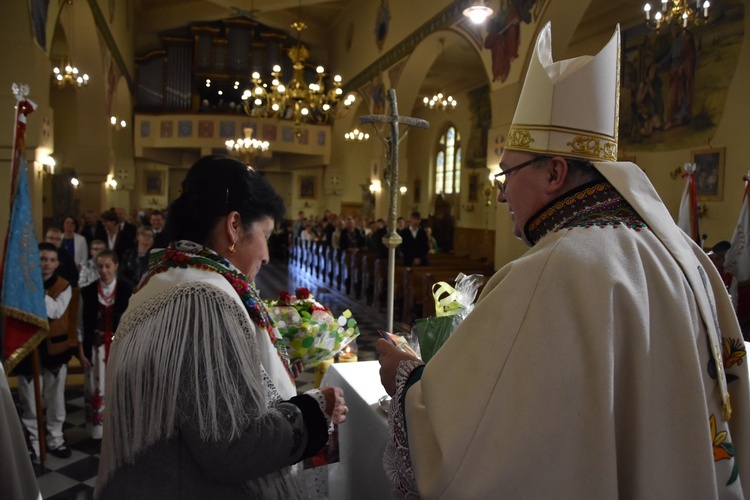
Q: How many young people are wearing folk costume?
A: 2